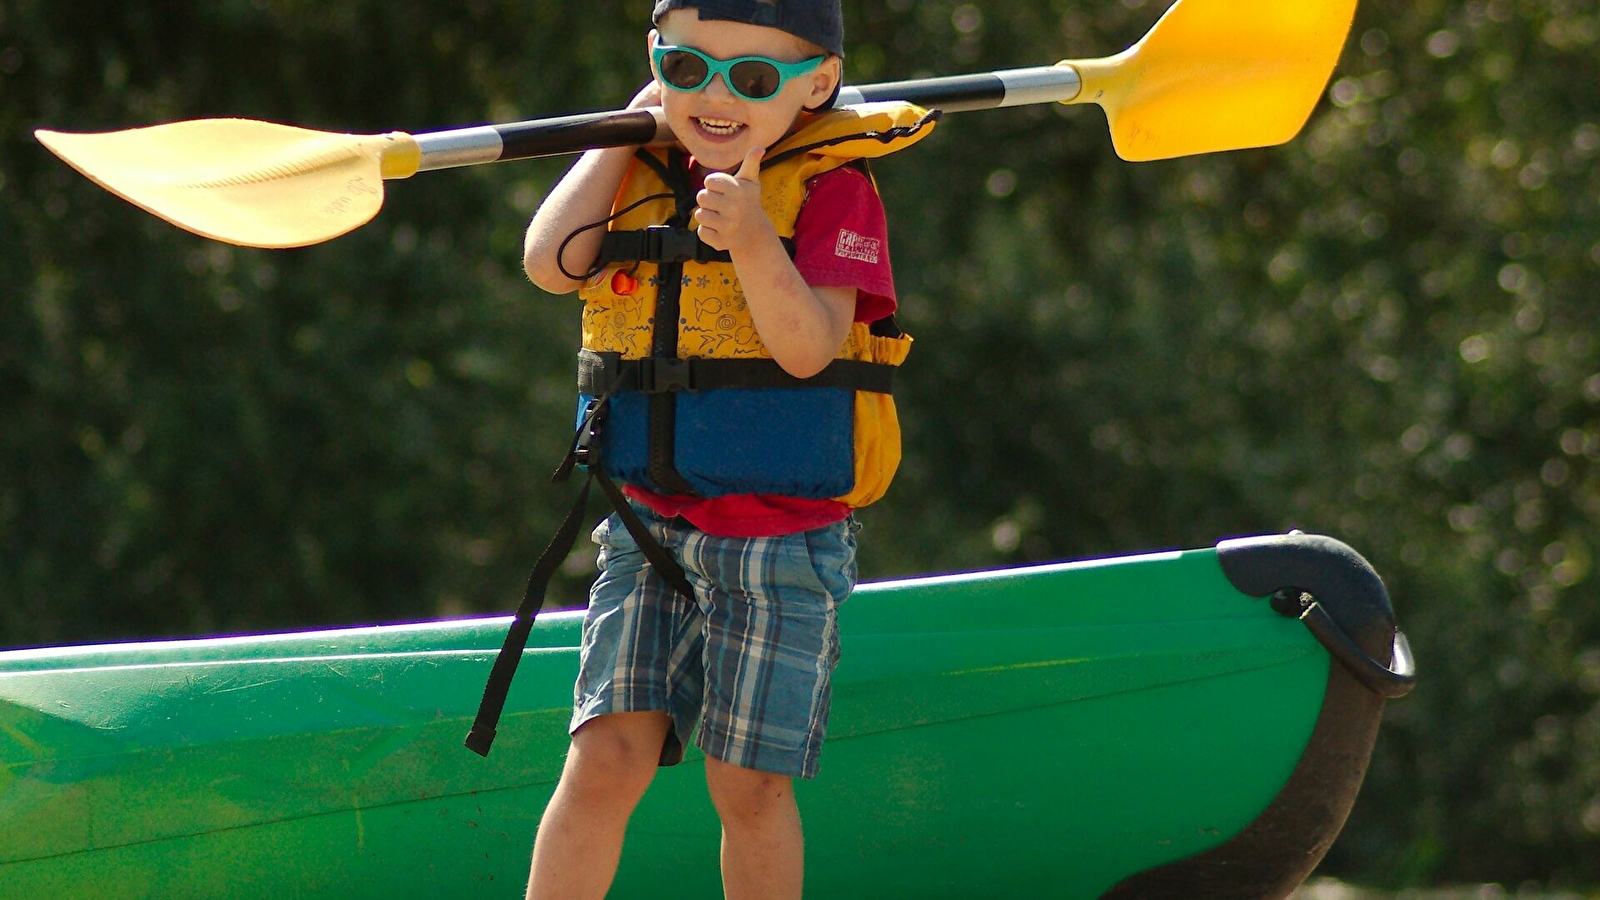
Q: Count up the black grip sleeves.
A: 2